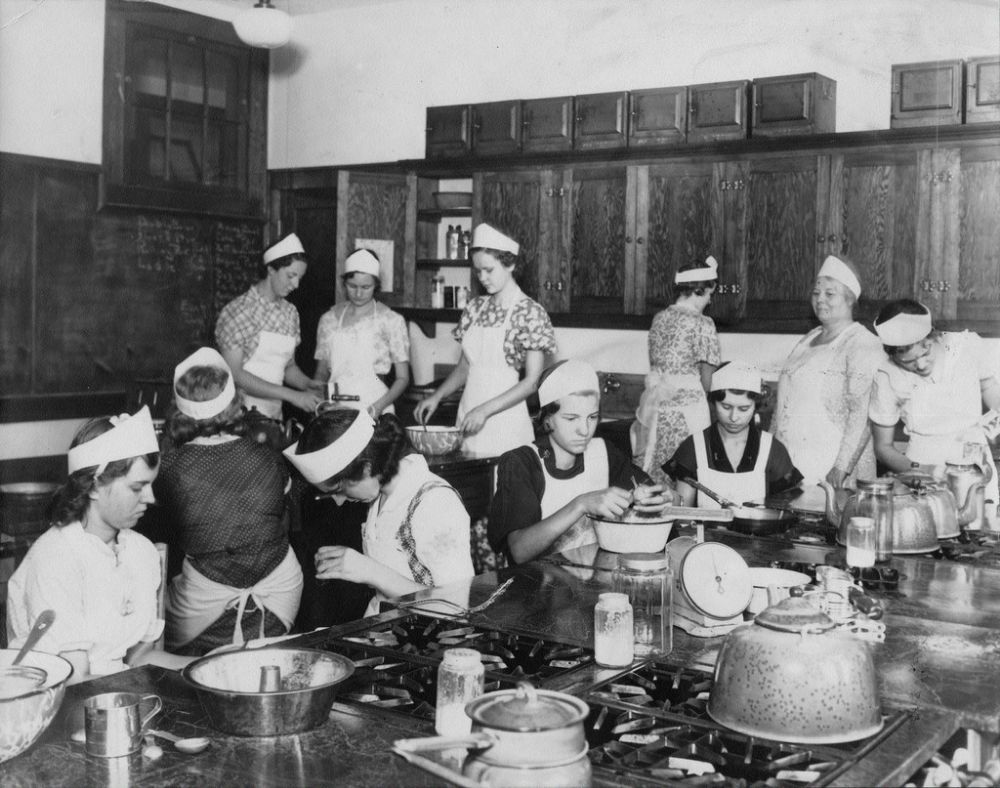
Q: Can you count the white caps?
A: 11